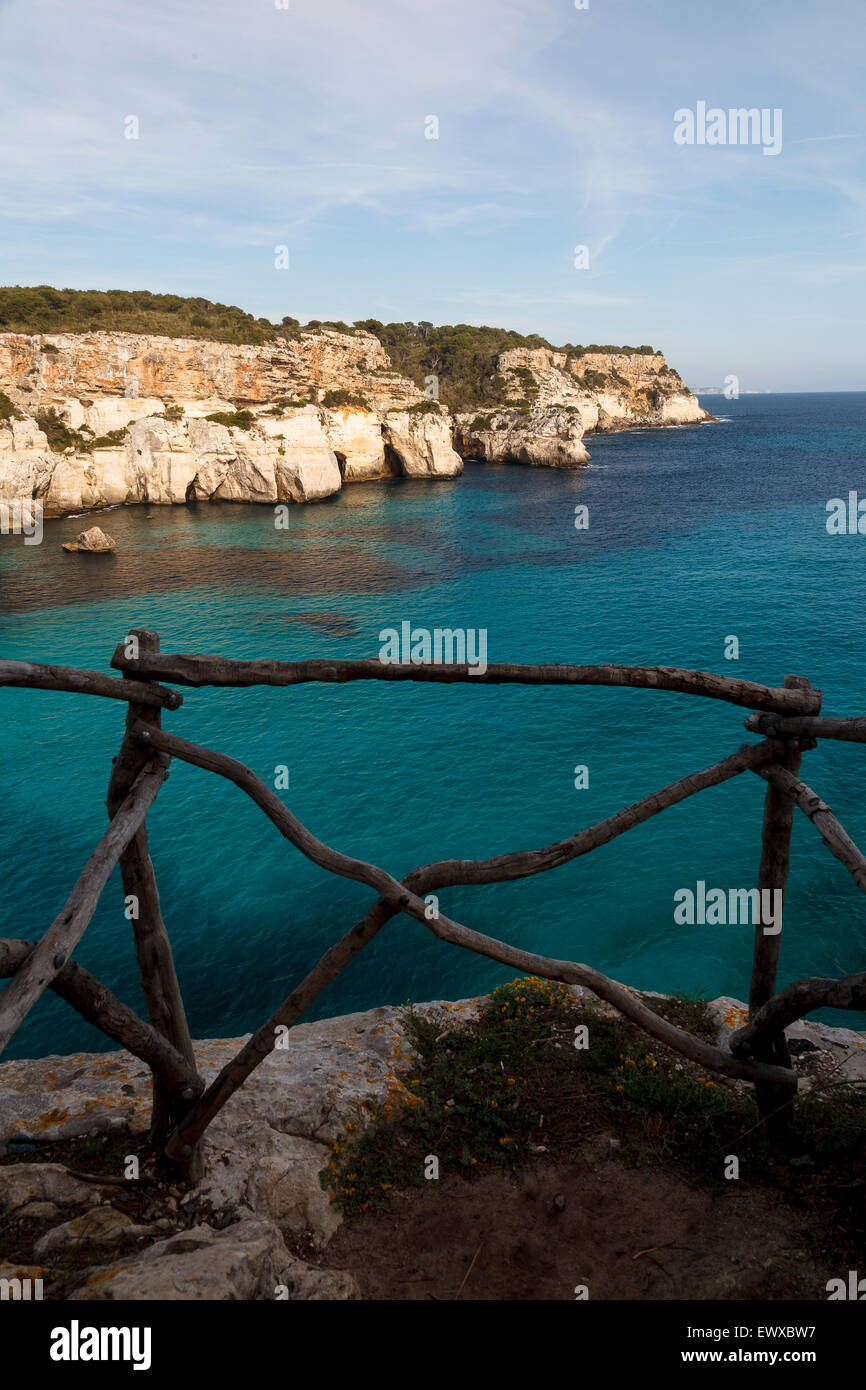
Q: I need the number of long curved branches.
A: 2